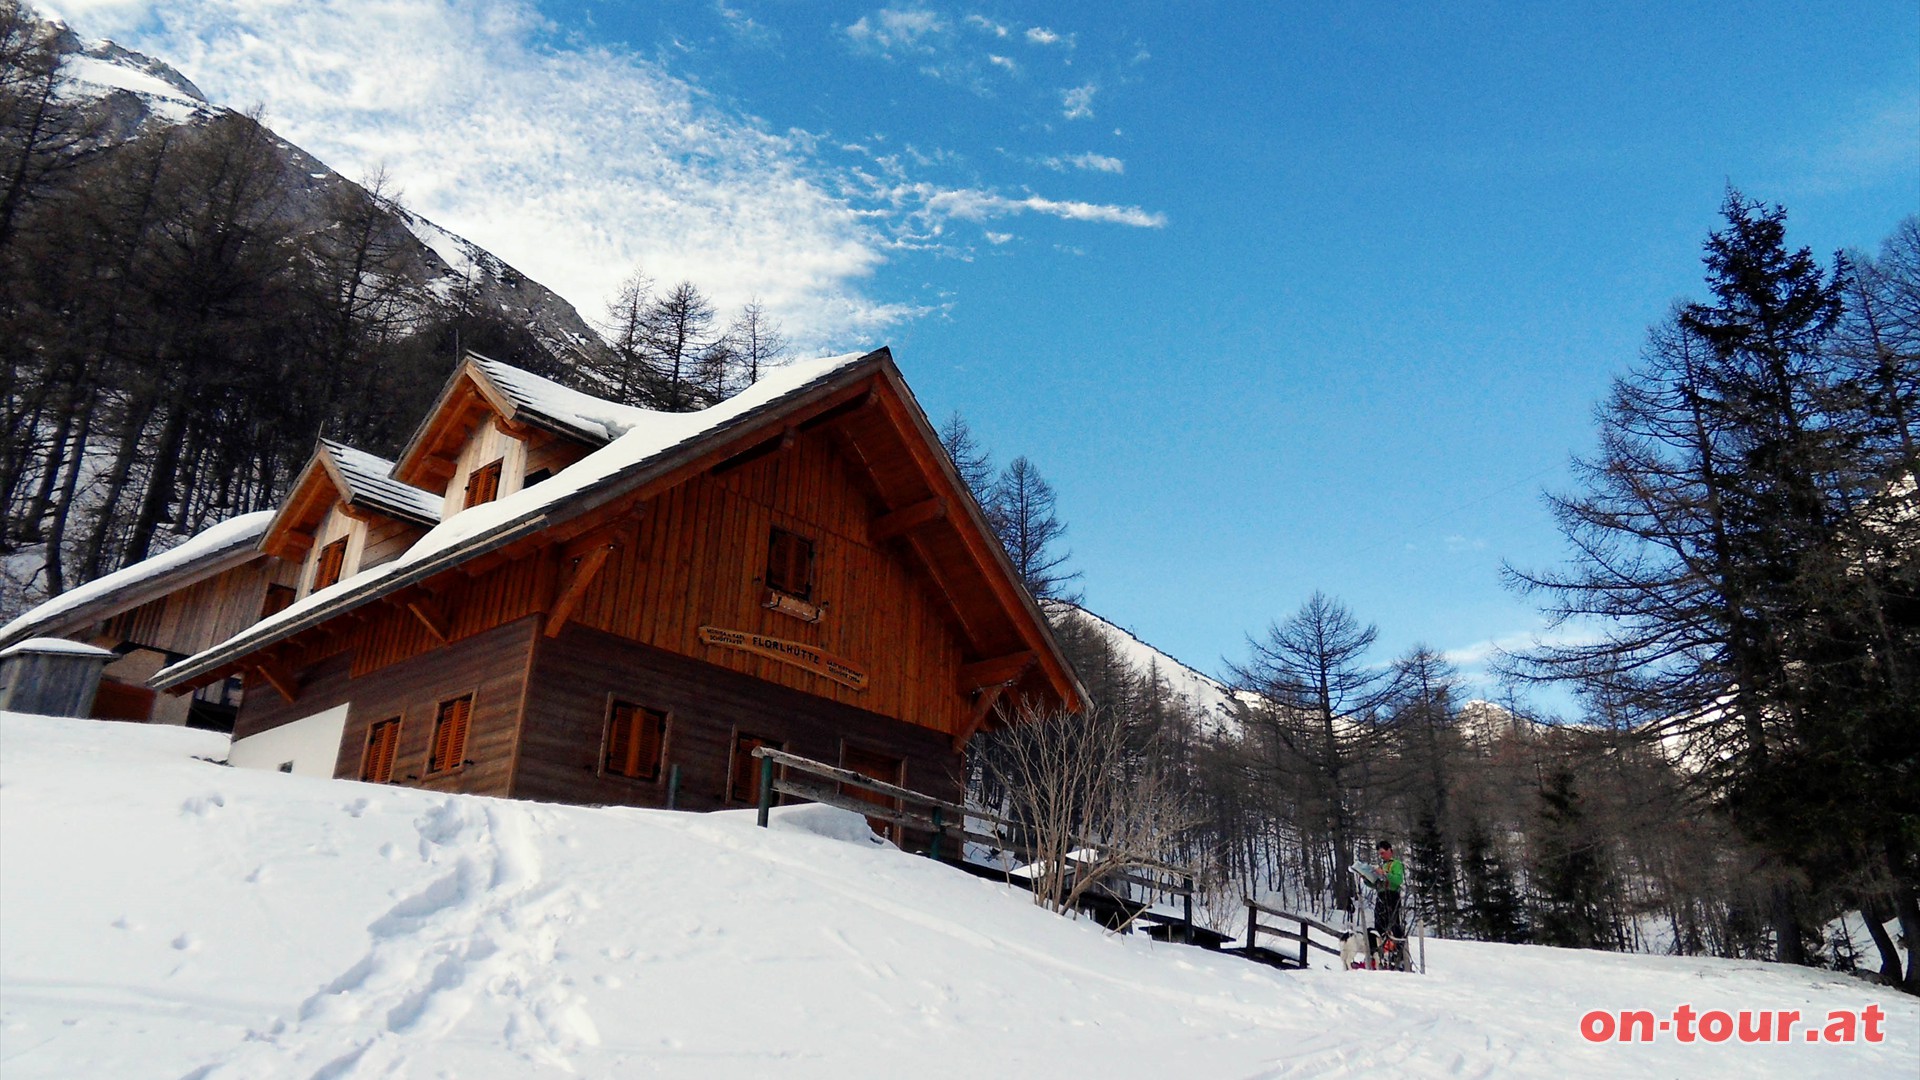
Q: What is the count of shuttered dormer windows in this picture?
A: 2